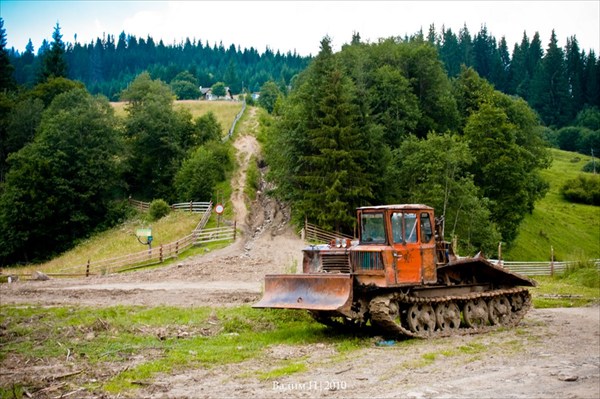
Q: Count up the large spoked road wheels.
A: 4